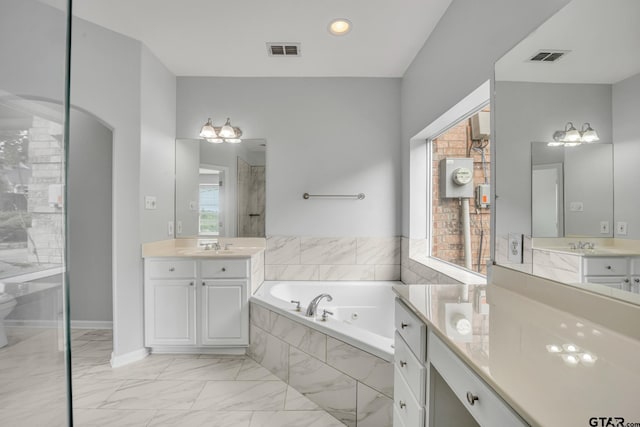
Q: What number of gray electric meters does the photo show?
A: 1